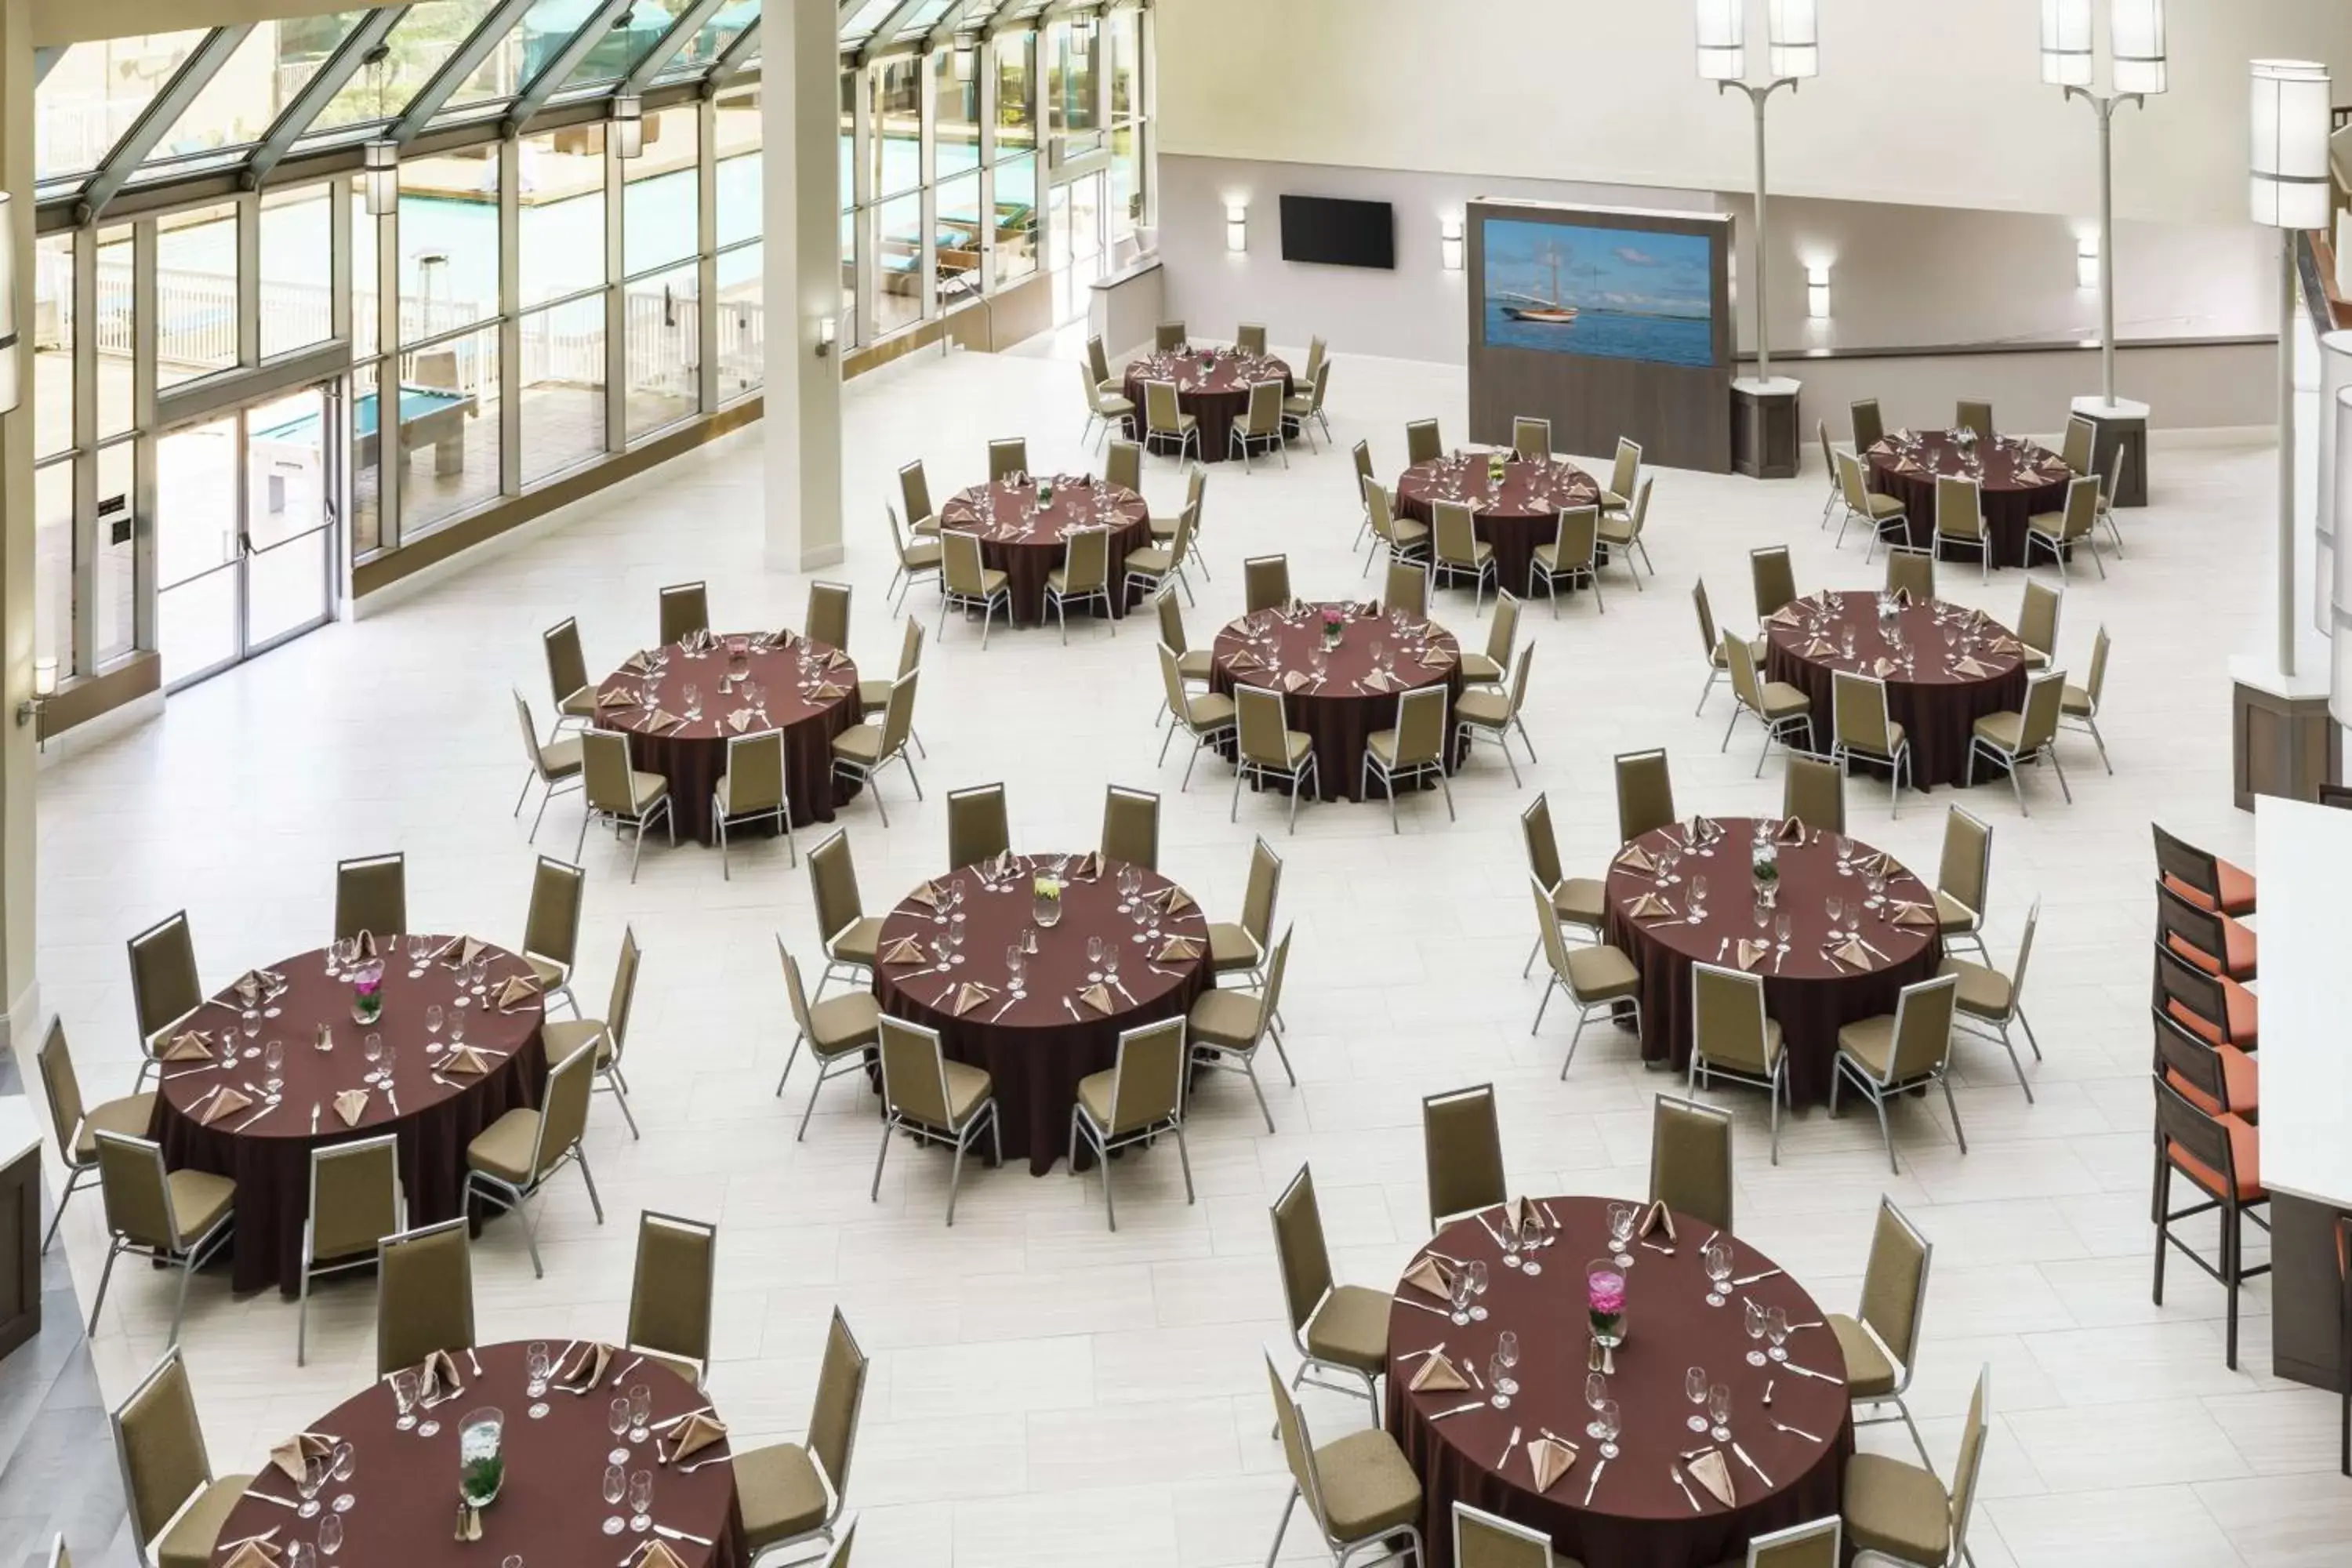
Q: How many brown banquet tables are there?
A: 12